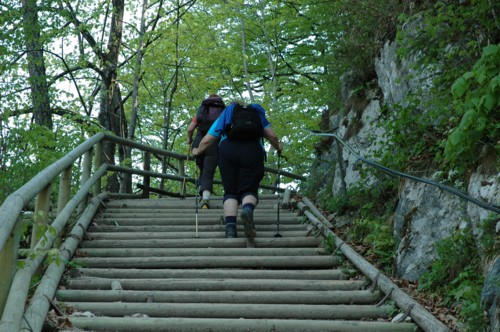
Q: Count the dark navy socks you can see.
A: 2